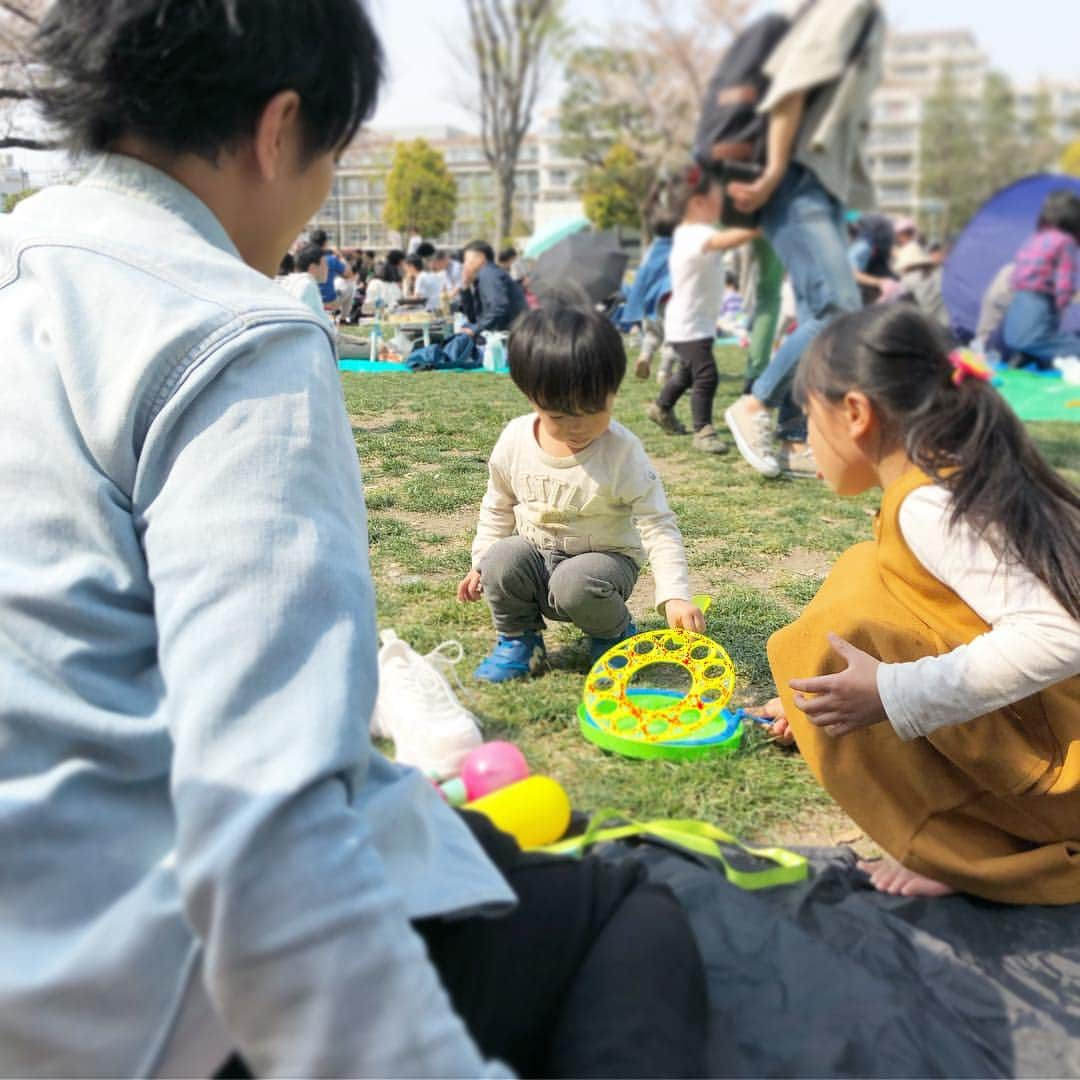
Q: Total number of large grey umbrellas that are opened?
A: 1